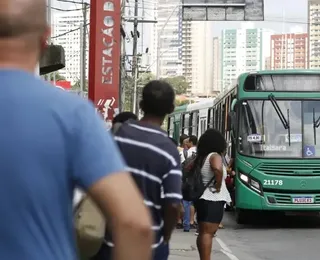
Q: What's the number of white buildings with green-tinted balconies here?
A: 1